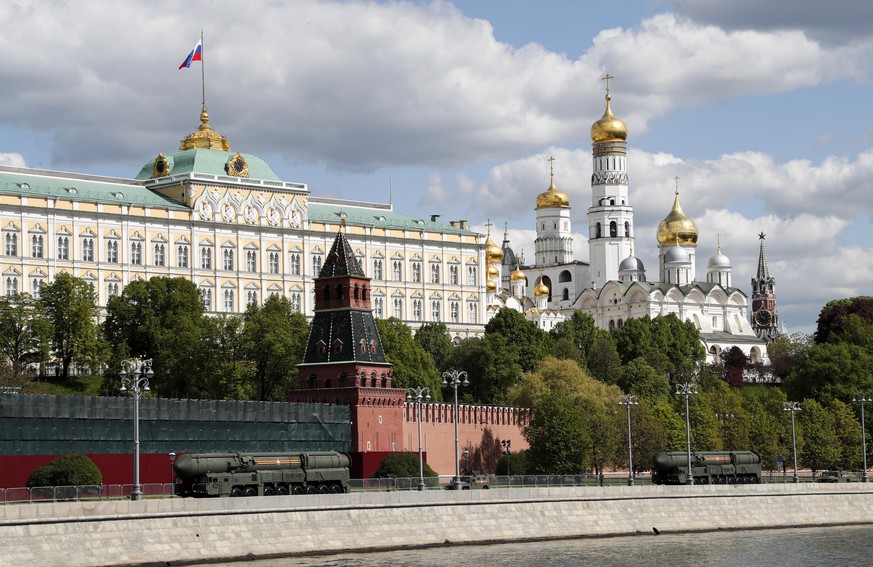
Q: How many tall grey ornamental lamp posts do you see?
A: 7